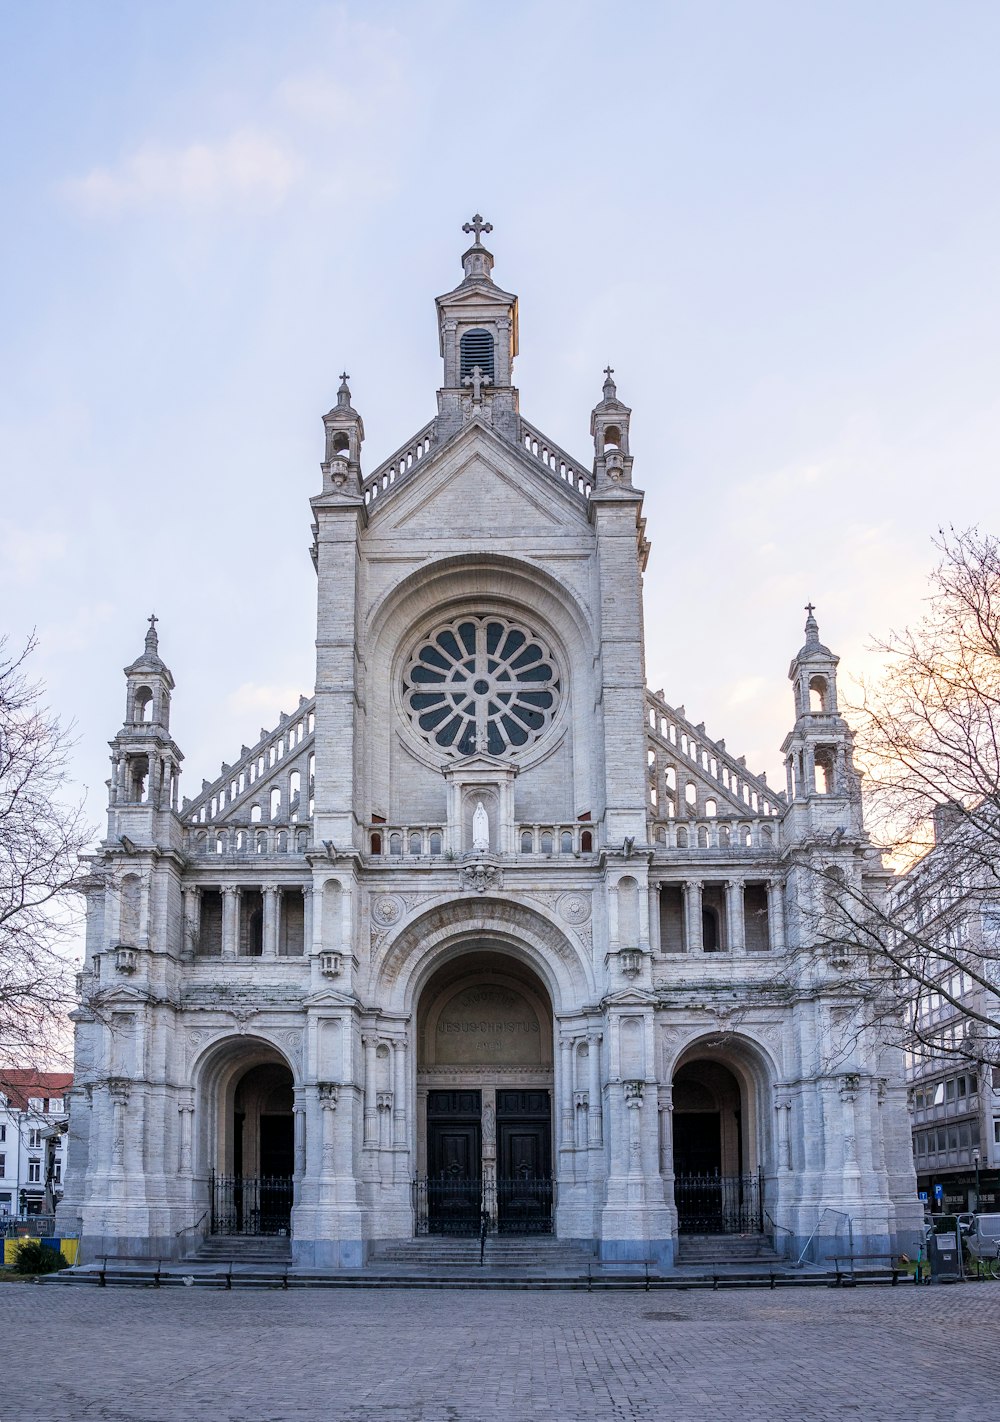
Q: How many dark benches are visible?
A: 5